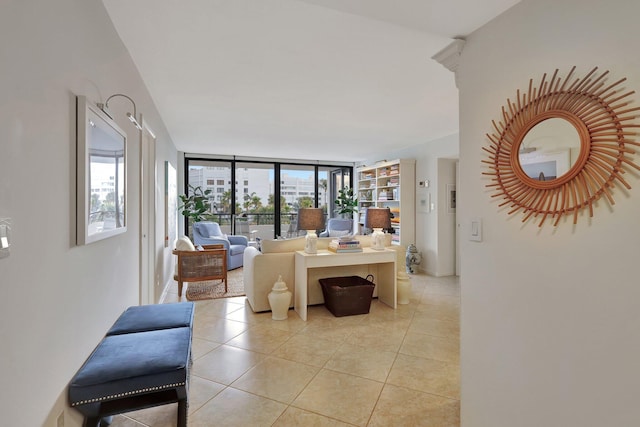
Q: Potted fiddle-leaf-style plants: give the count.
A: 2